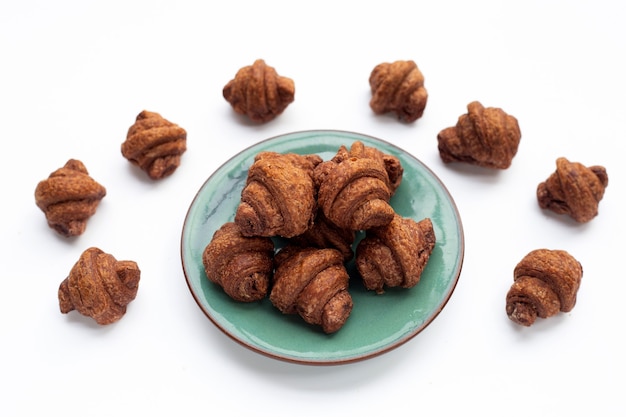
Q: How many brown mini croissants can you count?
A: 15